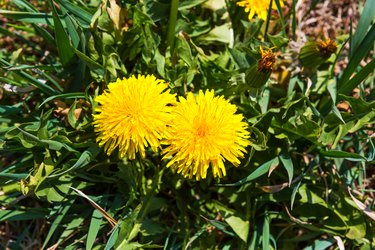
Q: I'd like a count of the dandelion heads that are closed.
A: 2